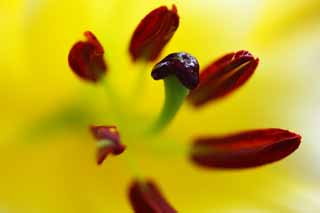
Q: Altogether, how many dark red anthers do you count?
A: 6